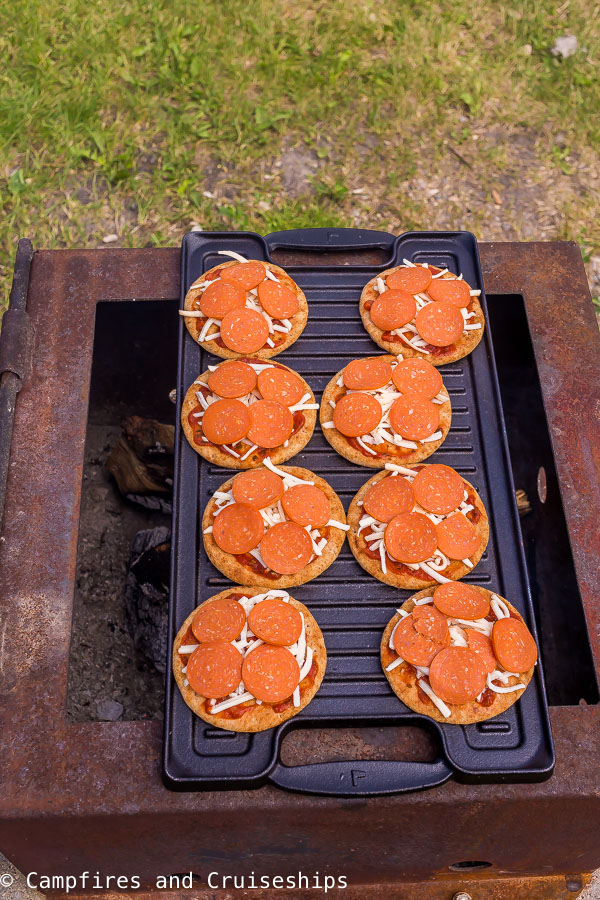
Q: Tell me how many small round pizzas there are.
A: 8